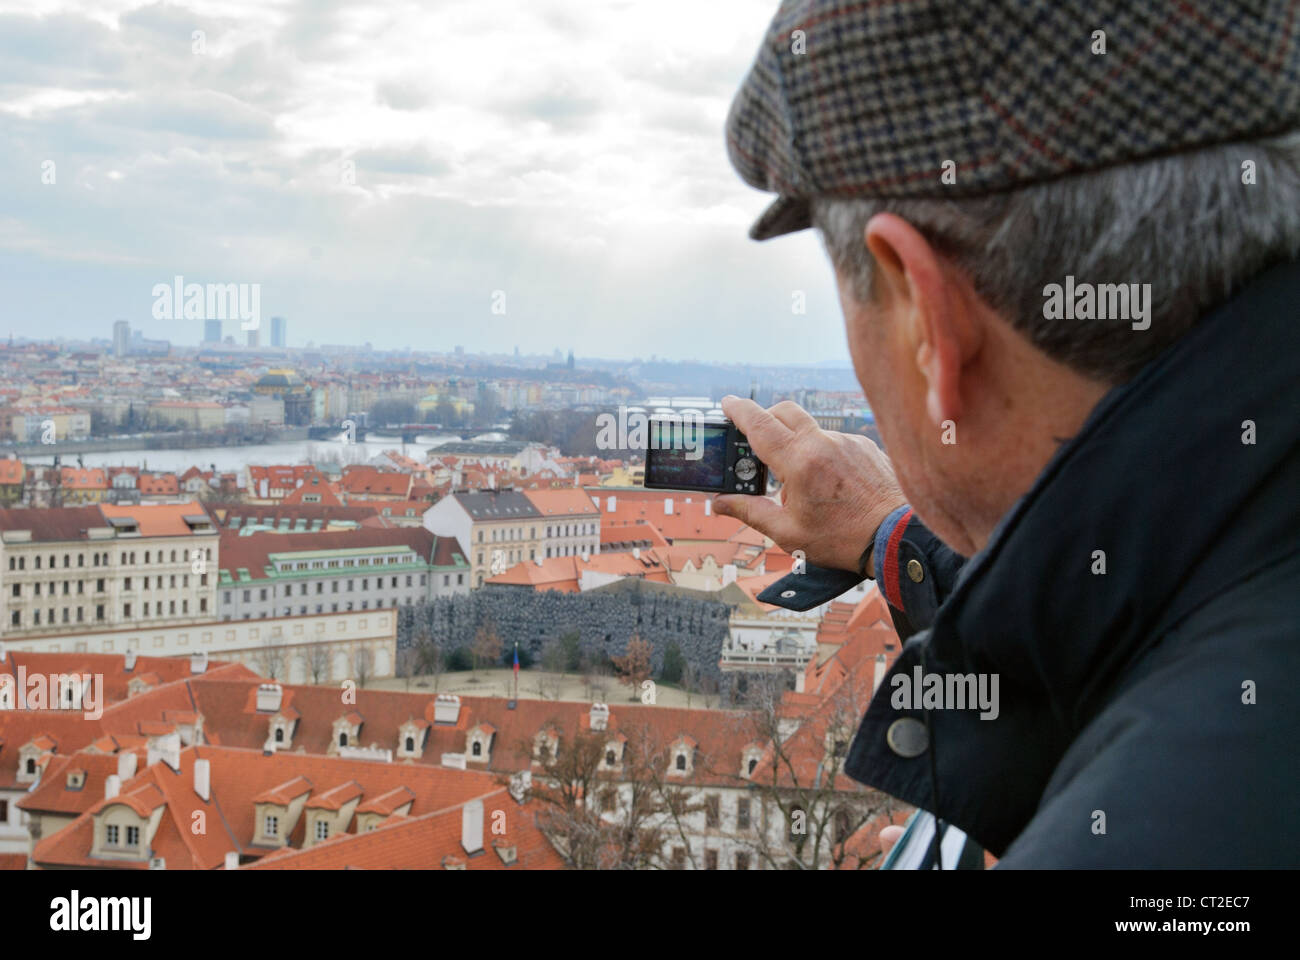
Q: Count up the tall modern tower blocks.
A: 4